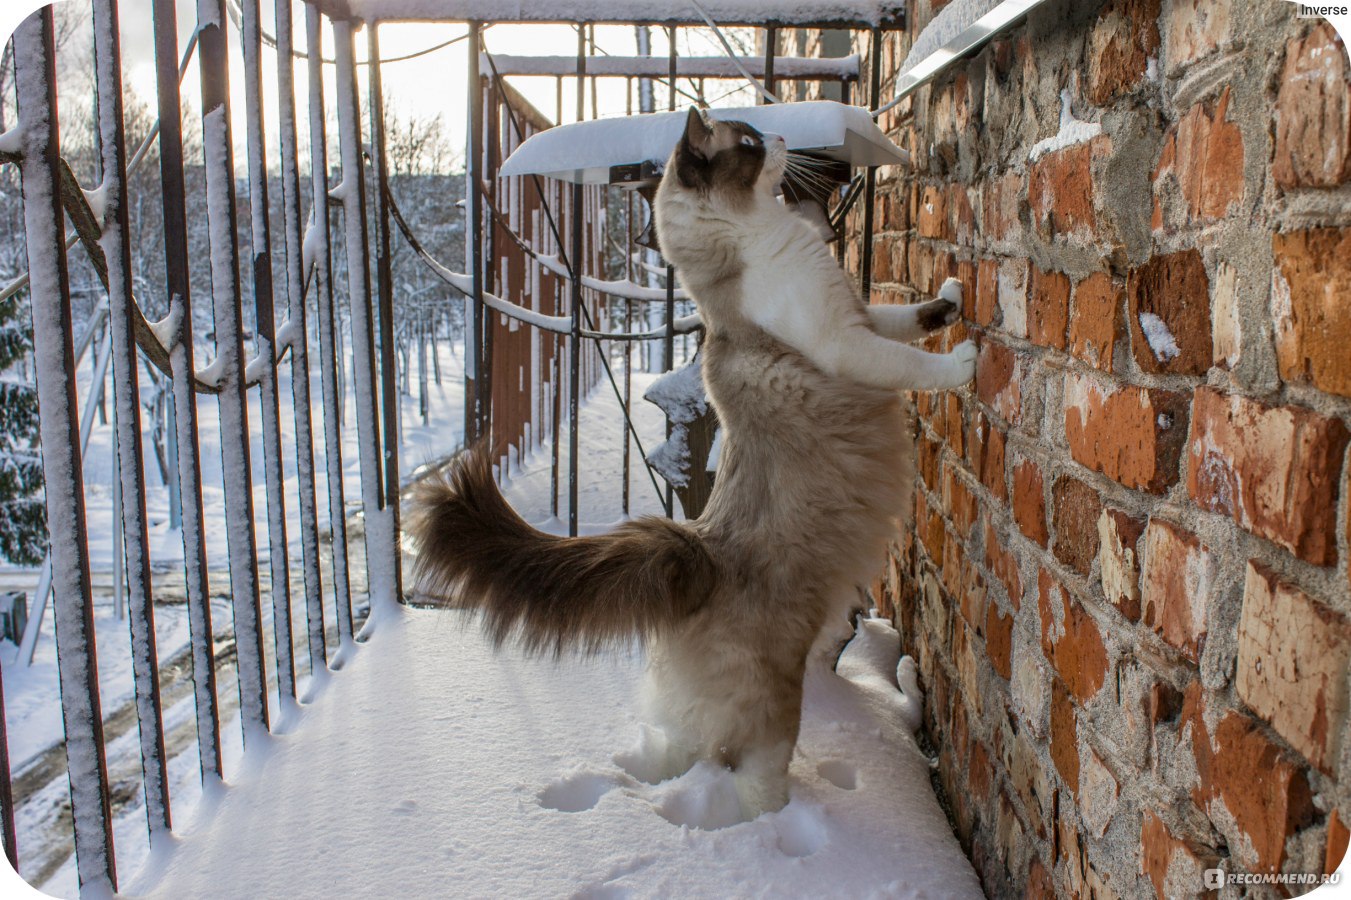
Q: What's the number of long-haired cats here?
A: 1